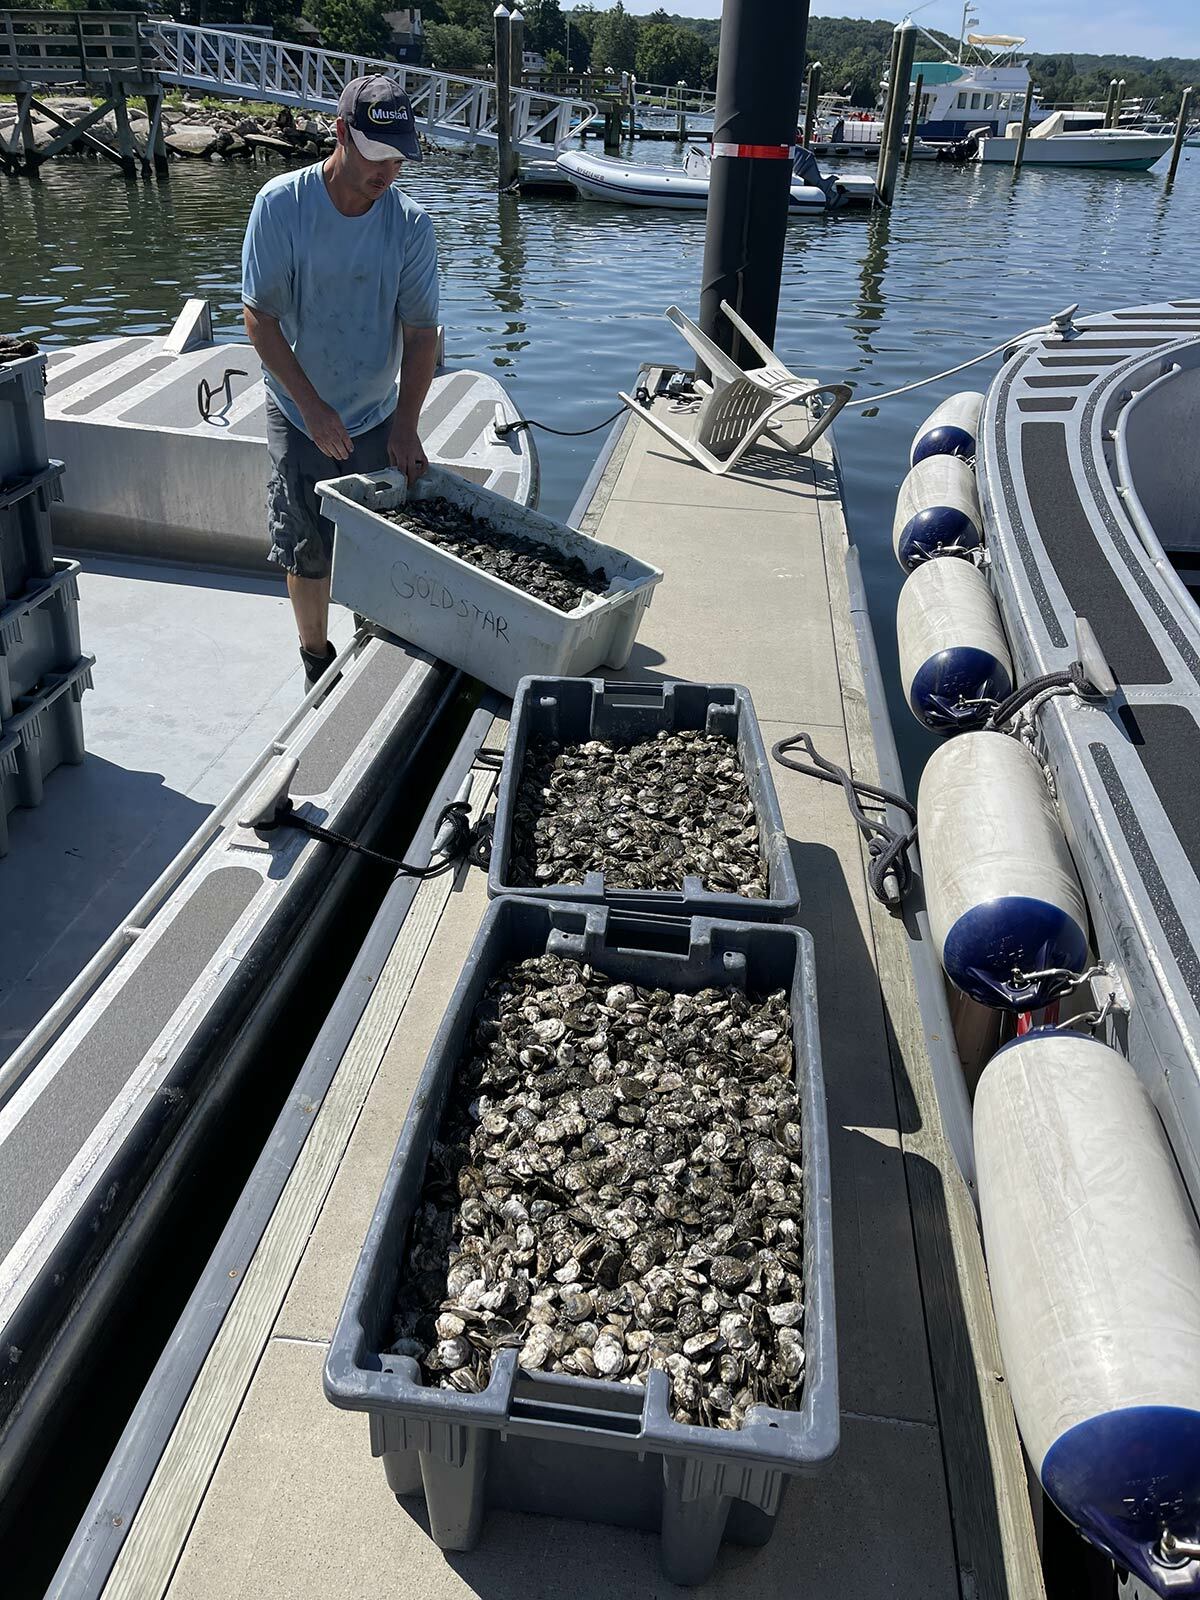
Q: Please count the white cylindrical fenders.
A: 5